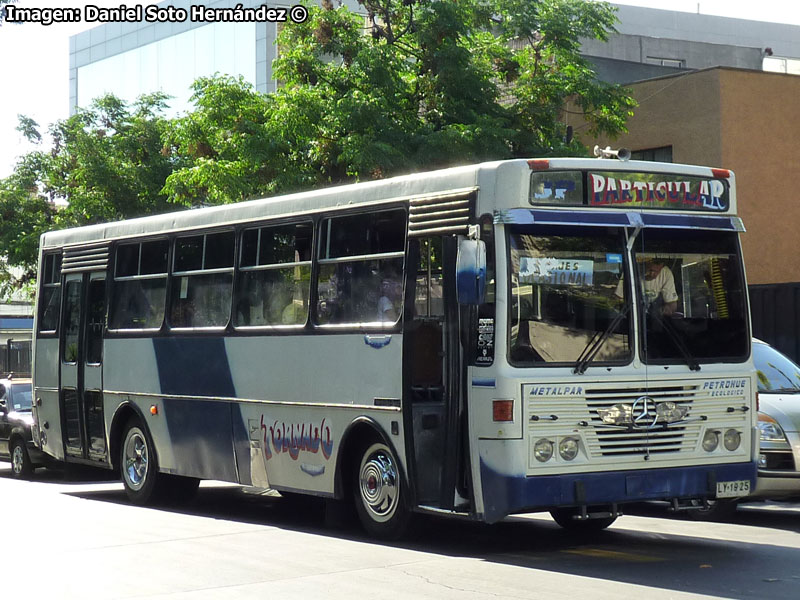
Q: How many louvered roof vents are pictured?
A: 2